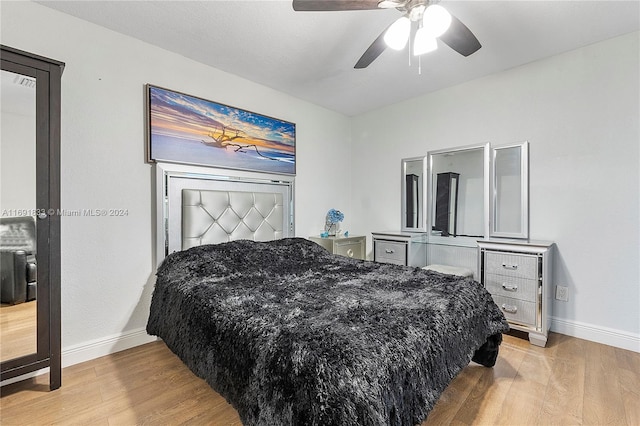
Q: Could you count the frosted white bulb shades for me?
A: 3